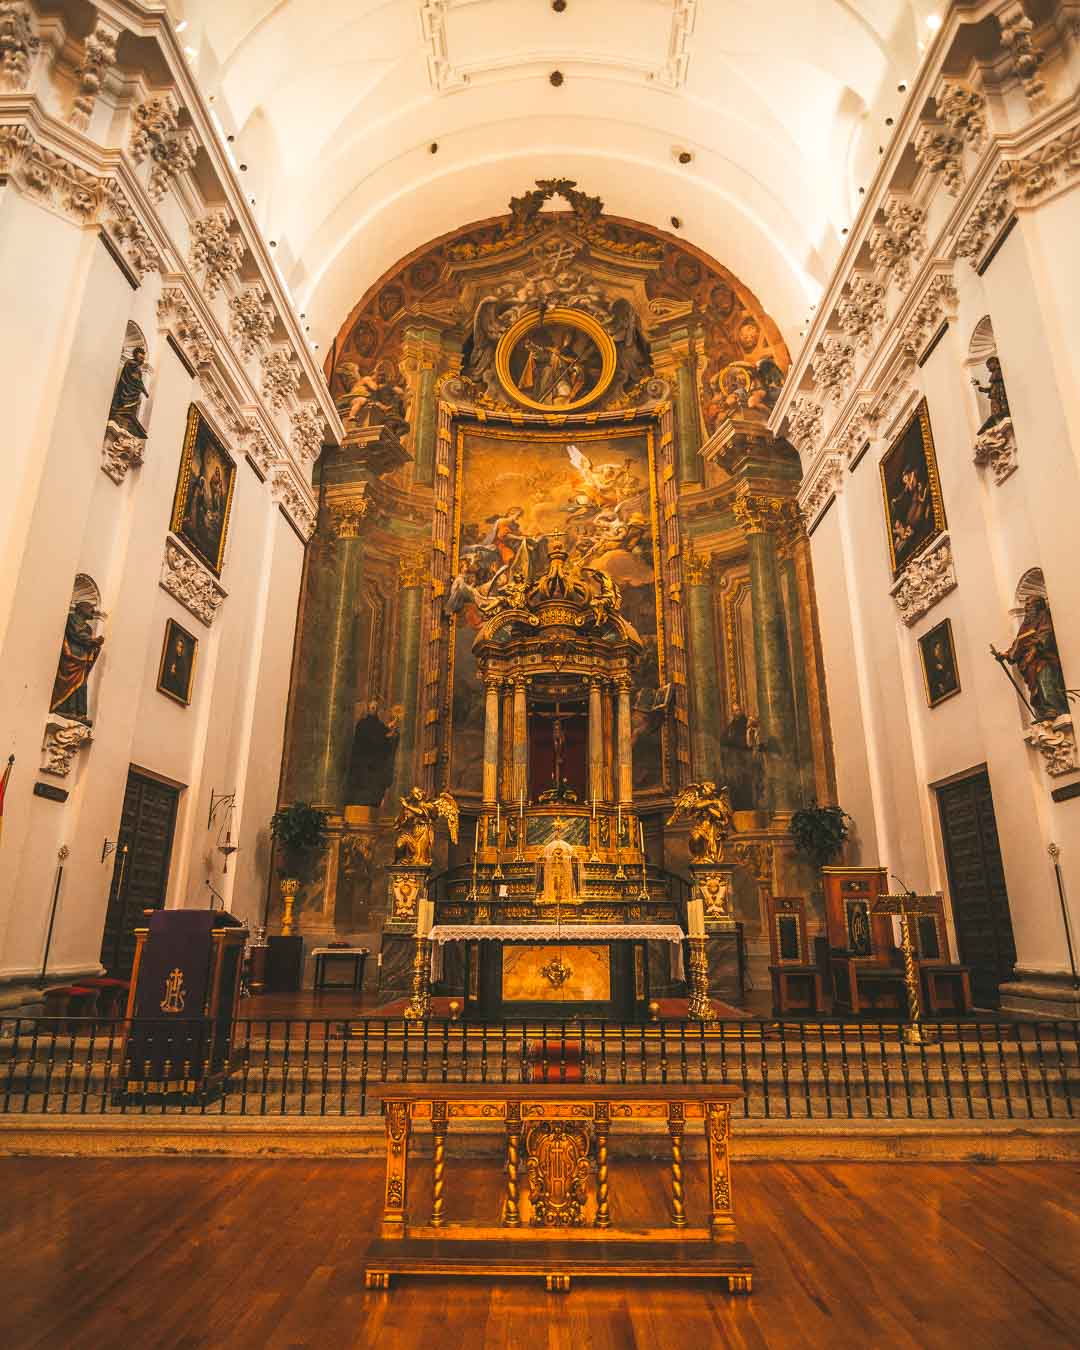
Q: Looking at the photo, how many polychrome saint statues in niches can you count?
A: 4